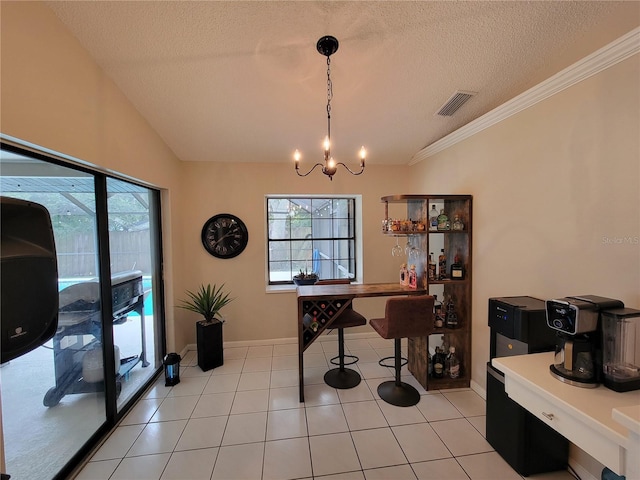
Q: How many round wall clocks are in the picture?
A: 1